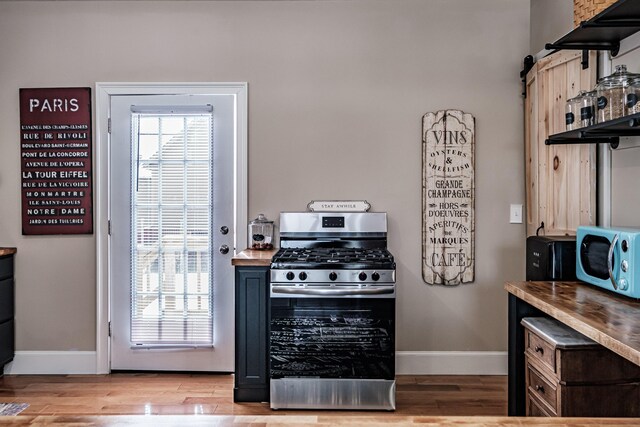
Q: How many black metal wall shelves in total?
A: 2